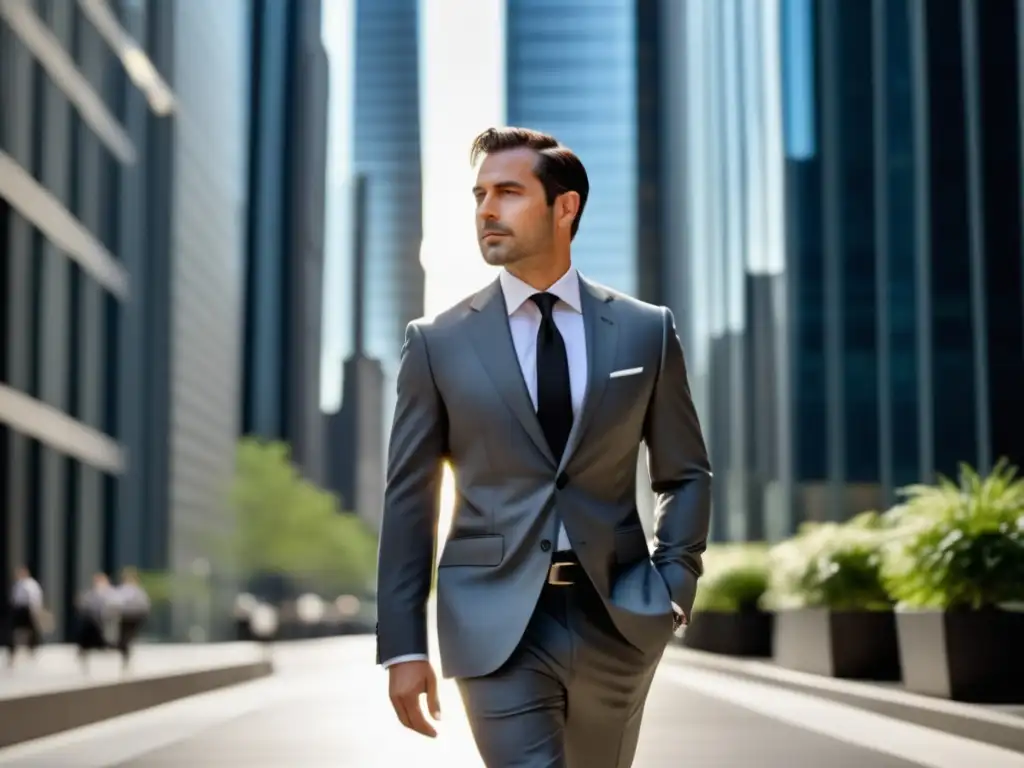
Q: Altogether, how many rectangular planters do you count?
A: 3